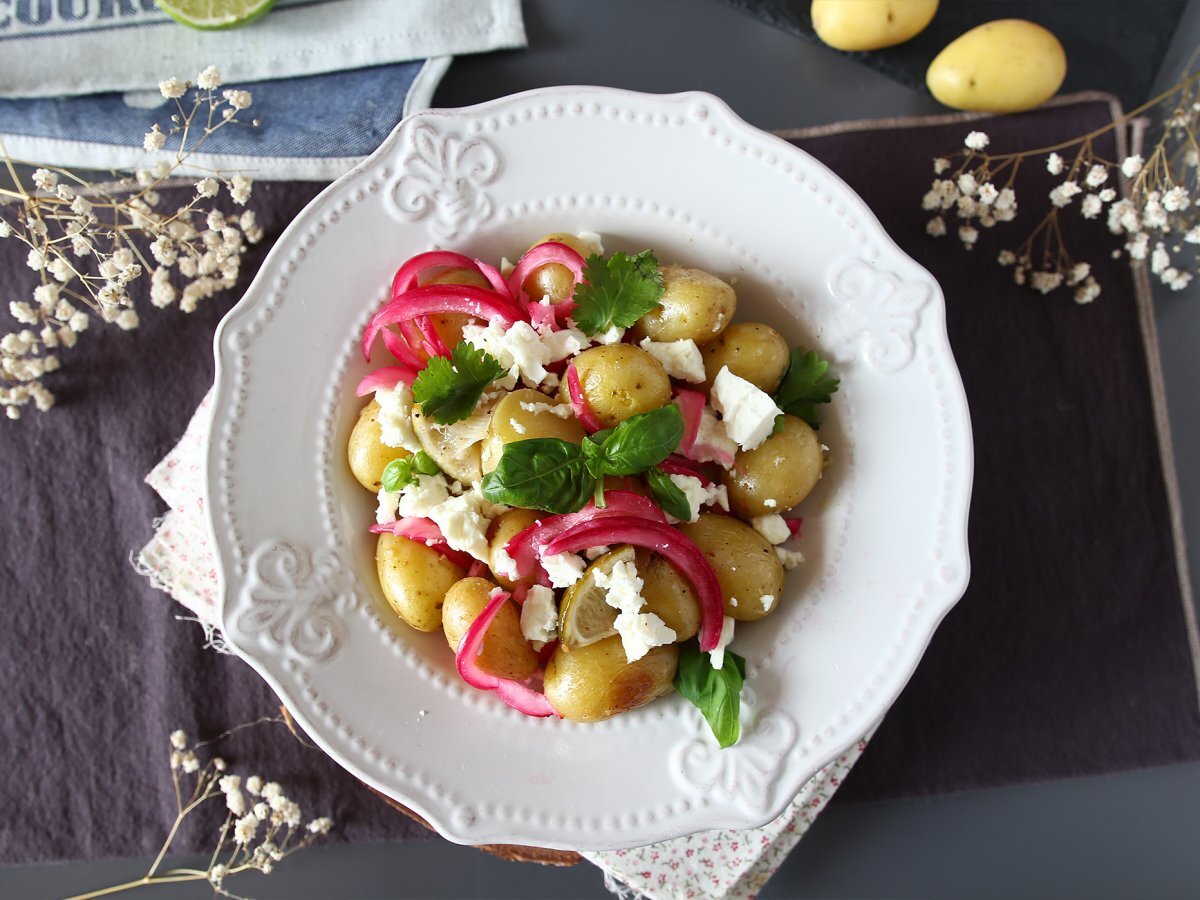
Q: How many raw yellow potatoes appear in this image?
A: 2